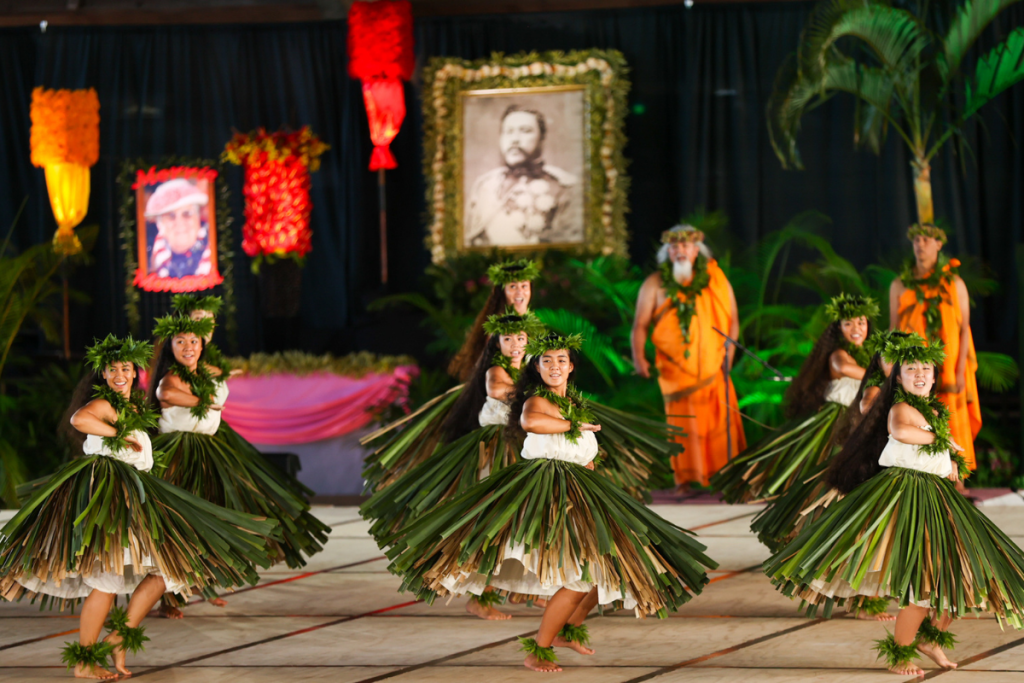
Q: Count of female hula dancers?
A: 9